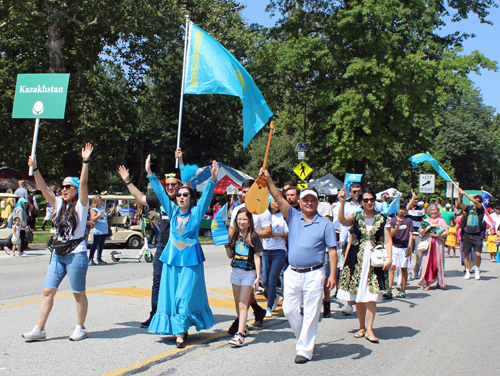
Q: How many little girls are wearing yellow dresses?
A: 2